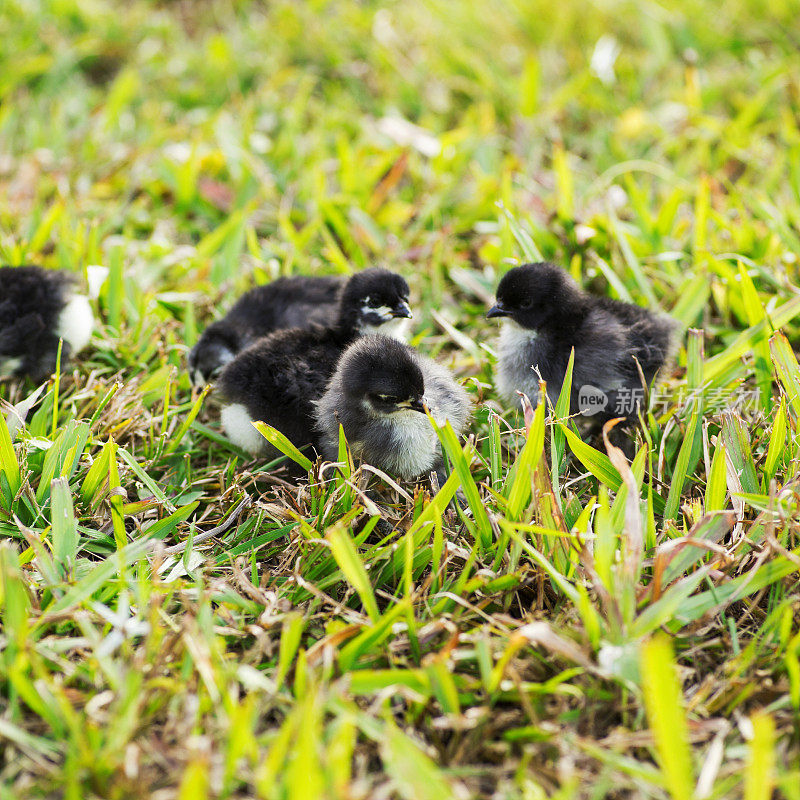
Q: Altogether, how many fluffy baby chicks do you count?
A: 5